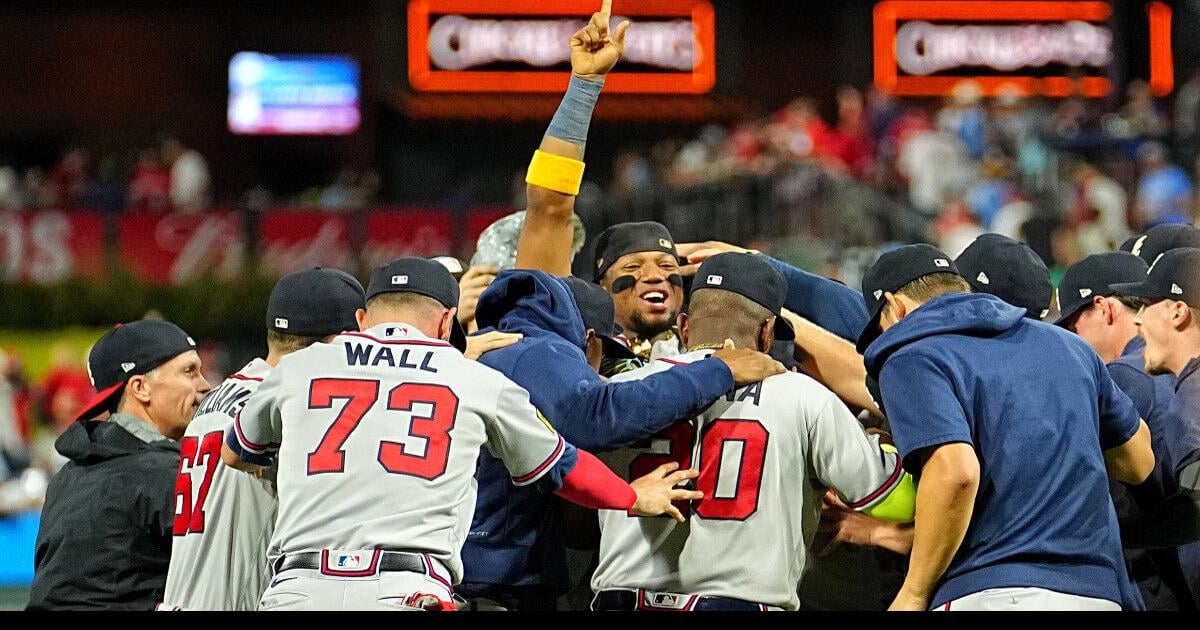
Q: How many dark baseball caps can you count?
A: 11